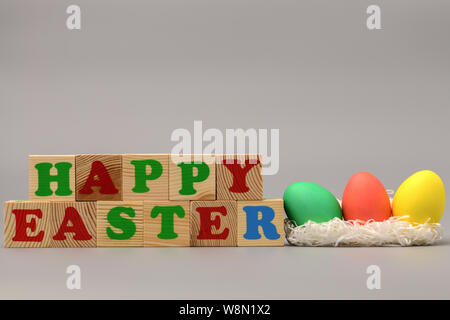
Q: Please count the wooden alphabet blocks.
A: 11